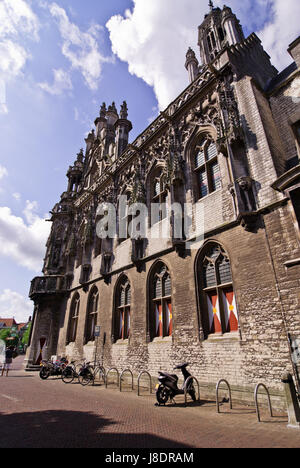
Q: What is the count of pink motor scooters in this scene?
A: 0